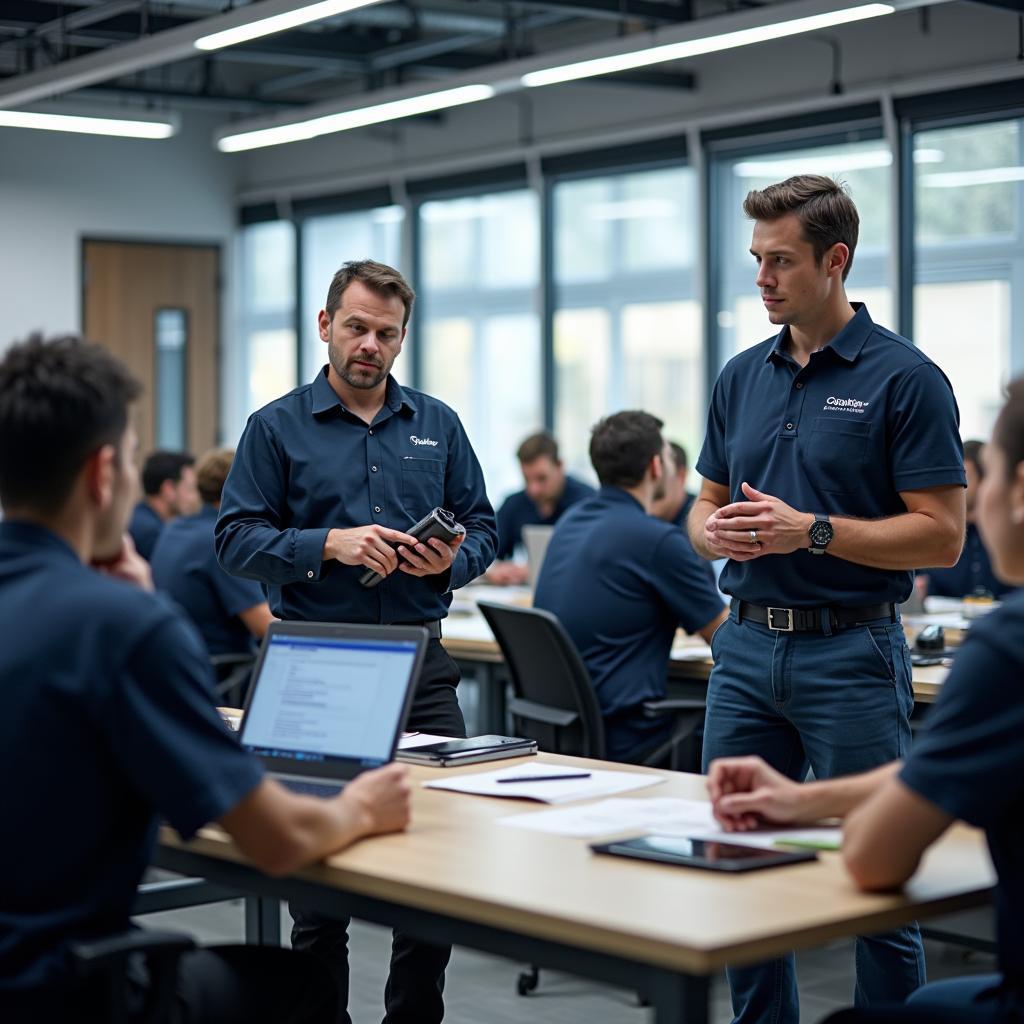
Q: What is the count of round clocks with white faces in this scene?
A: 0